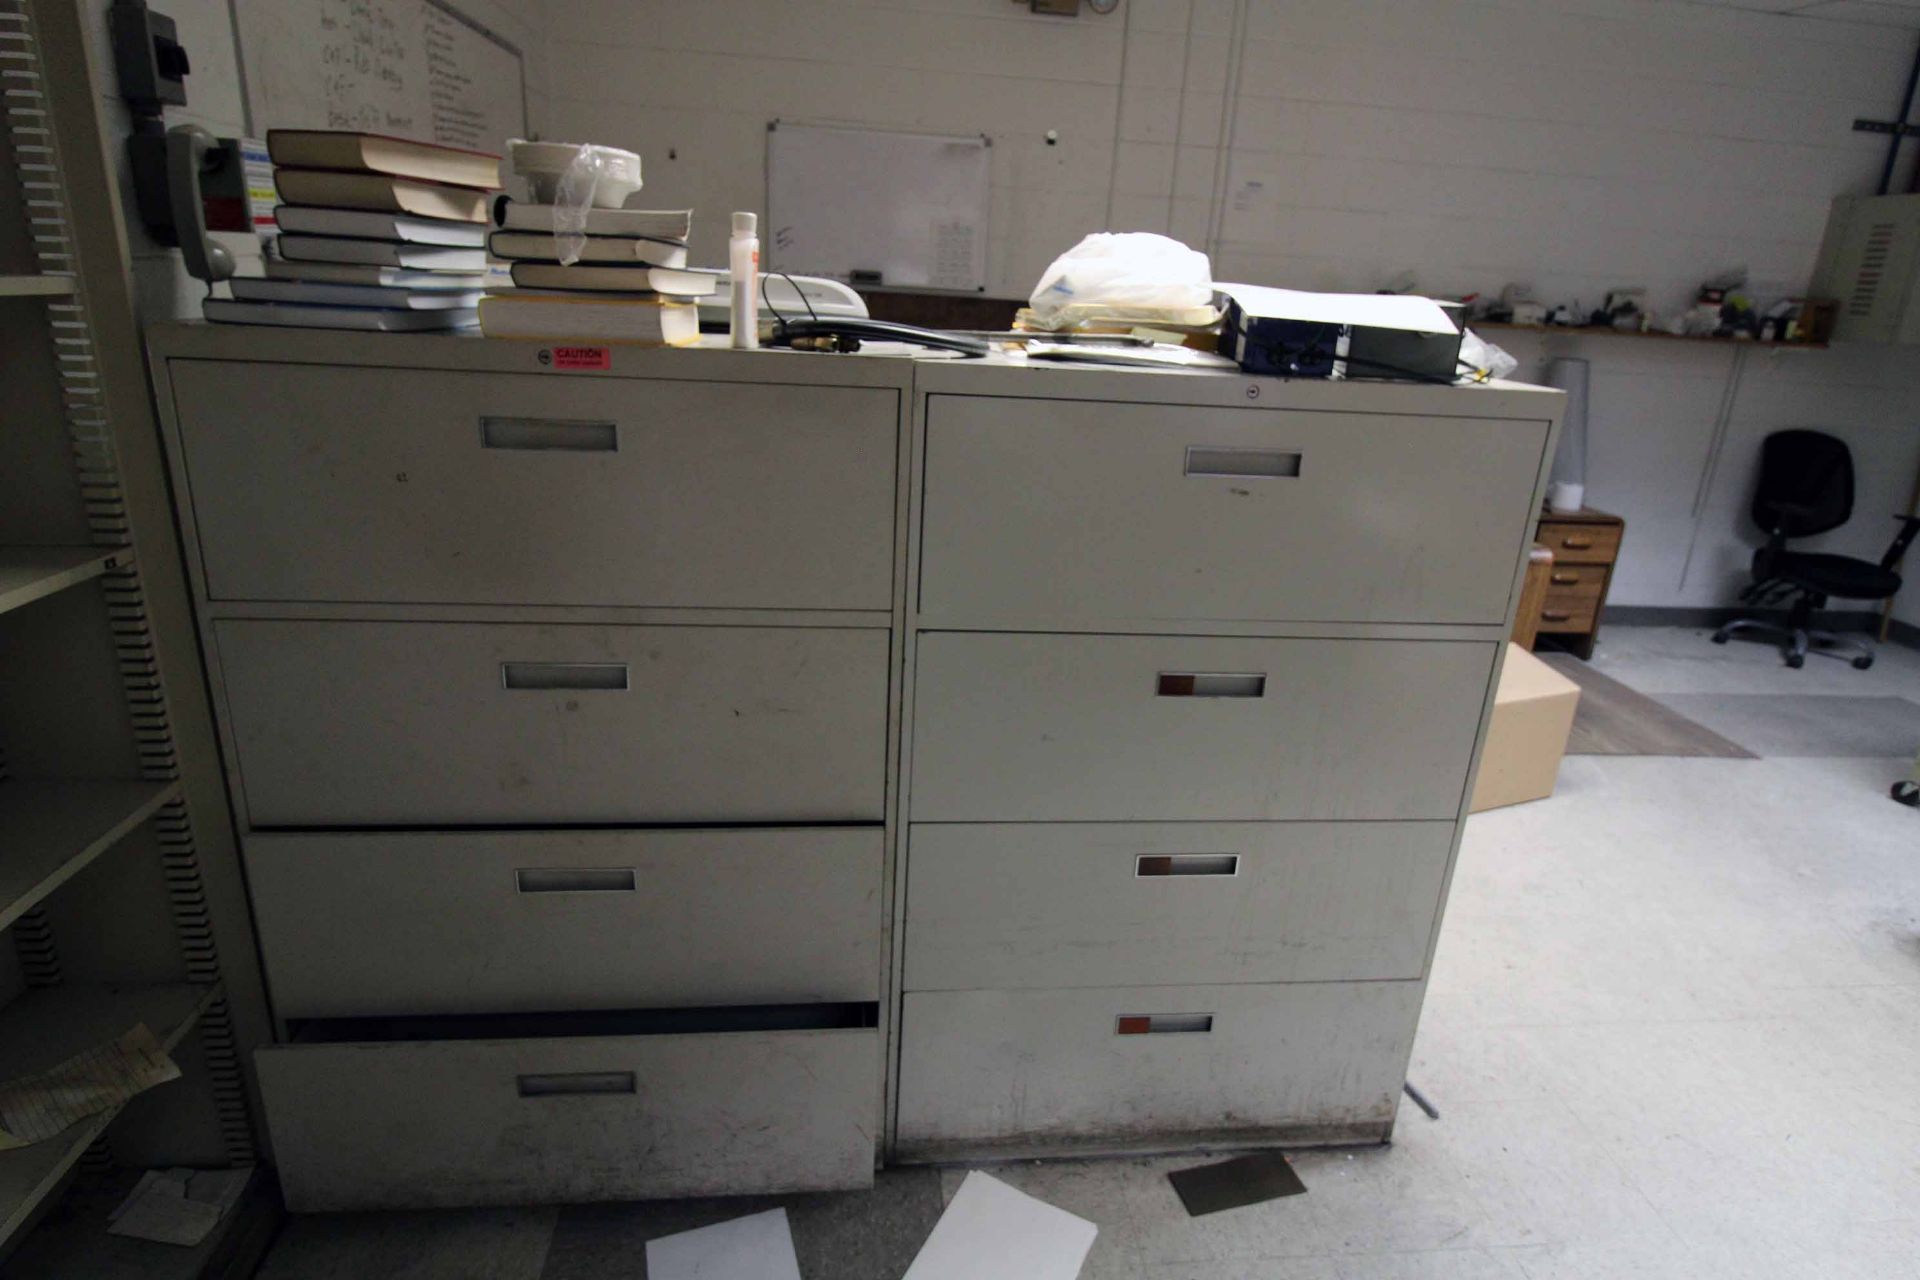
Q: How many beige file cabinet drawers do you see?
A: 8